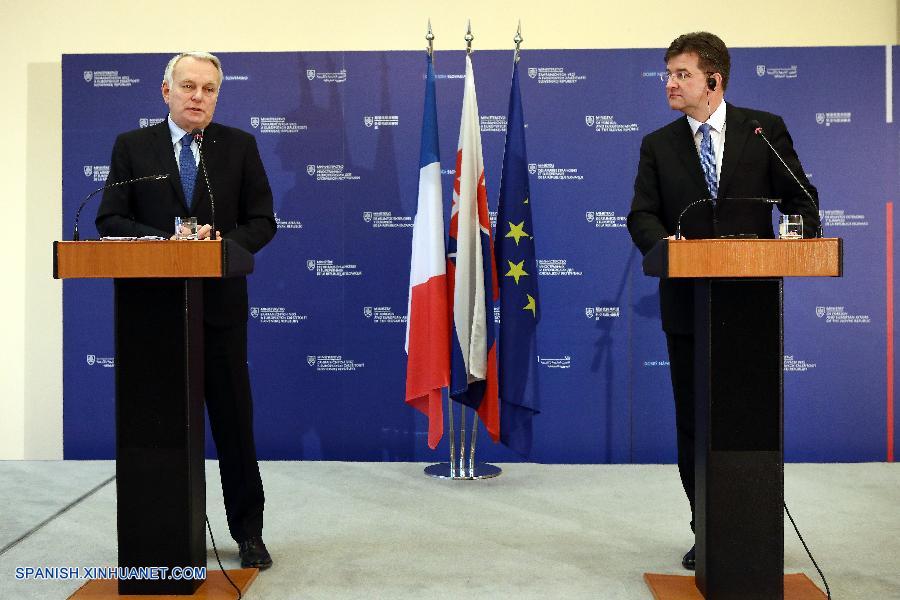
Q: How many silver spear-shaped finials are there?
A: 3